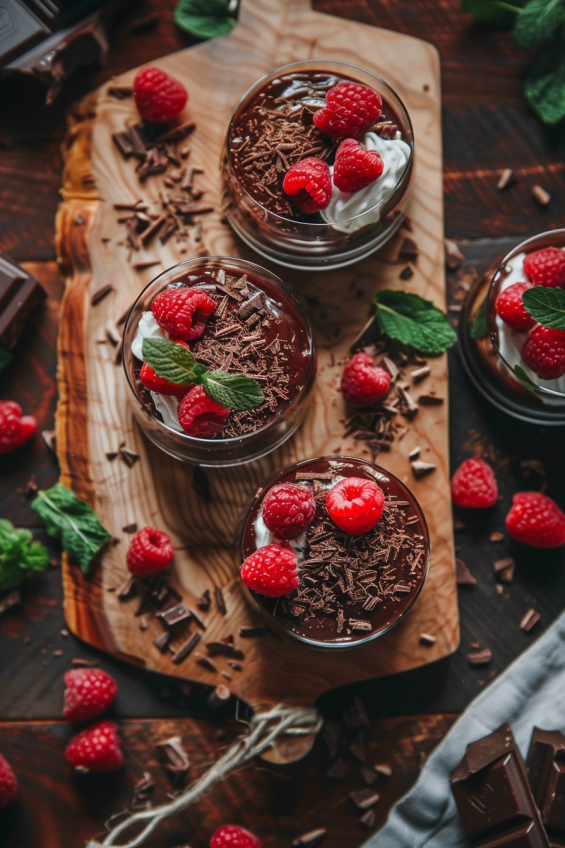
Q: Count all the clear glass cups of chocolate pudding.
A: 4